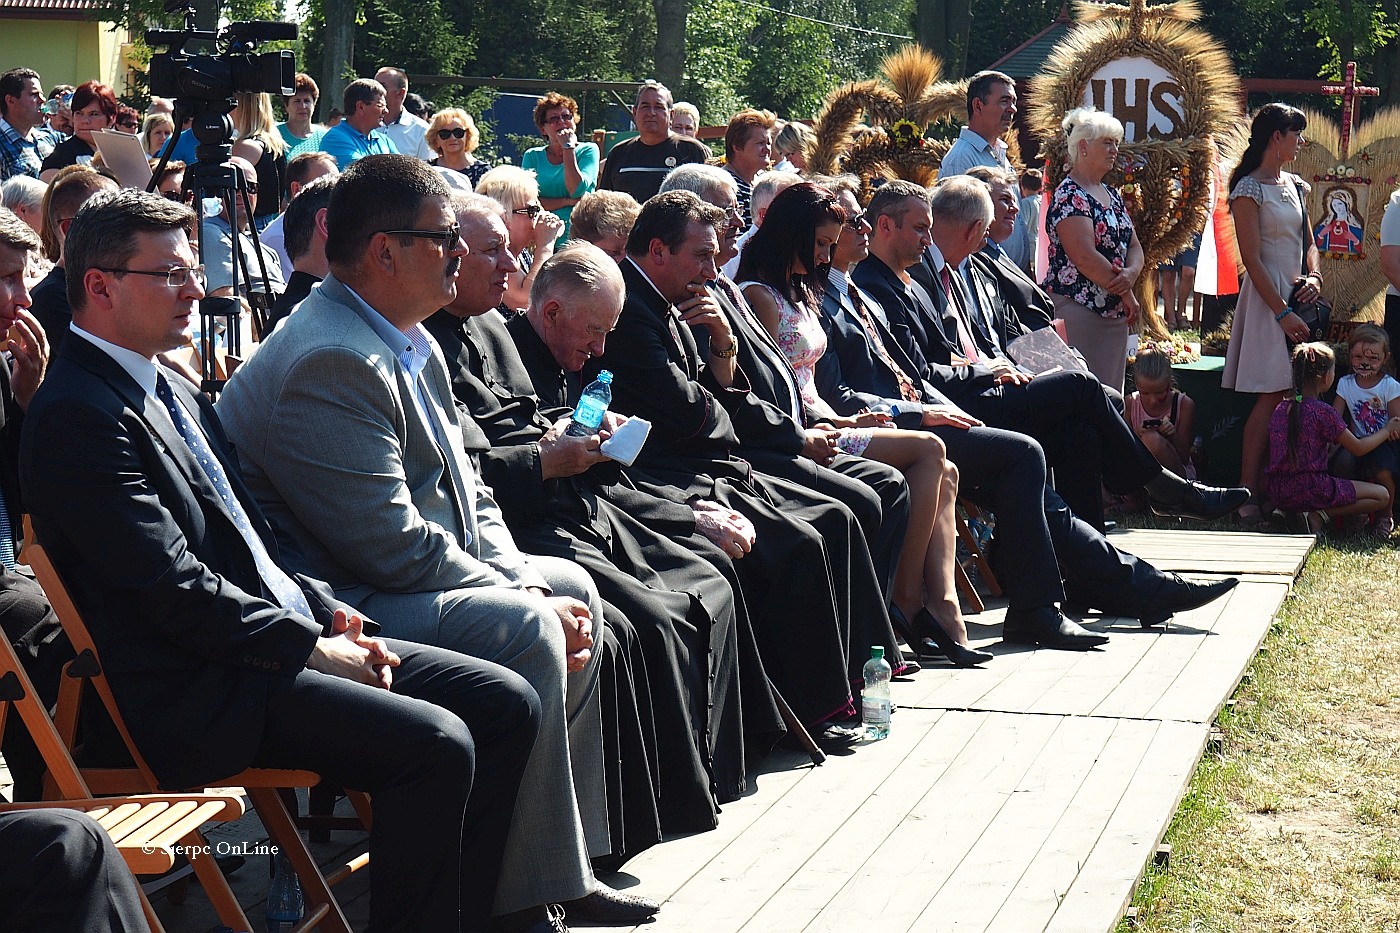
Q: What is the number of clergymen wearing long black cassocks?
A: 3